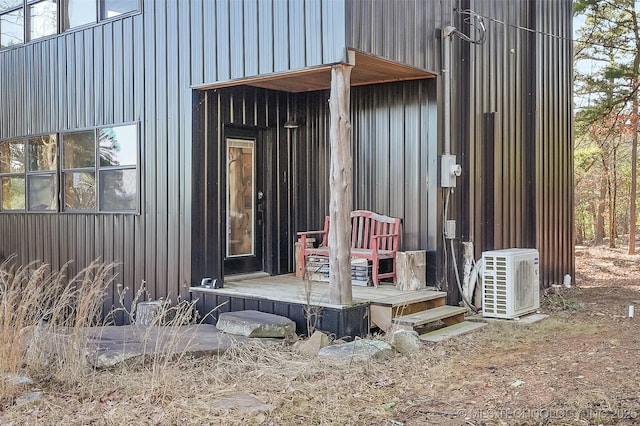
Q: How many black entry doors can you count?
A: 1